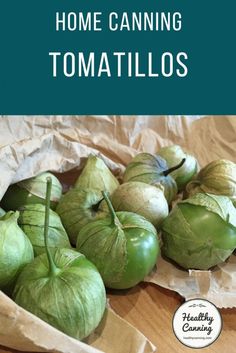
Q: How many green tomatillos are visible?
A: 12